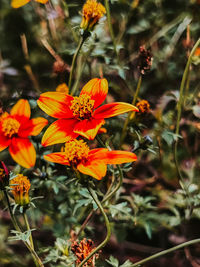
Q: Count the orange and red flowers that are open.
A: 3